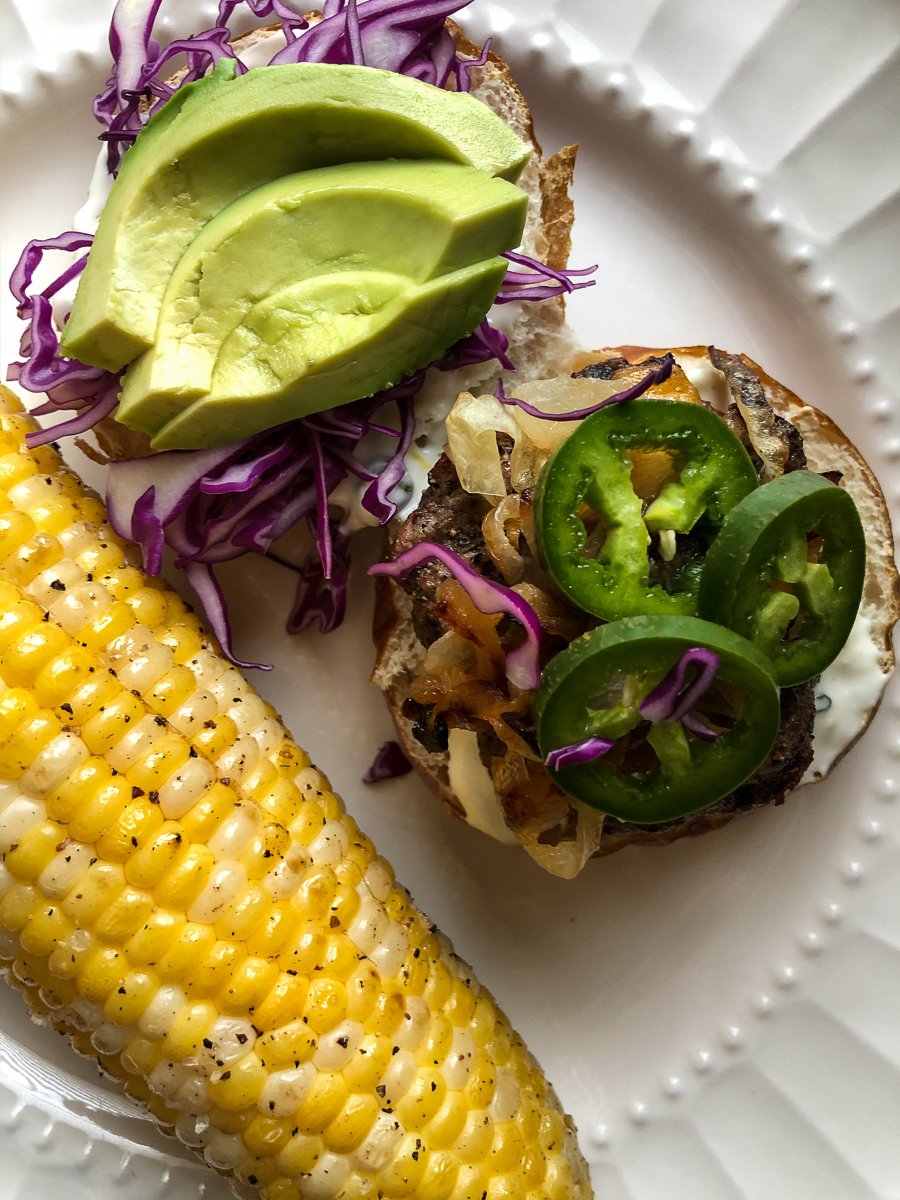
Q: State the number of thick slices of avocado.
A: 3